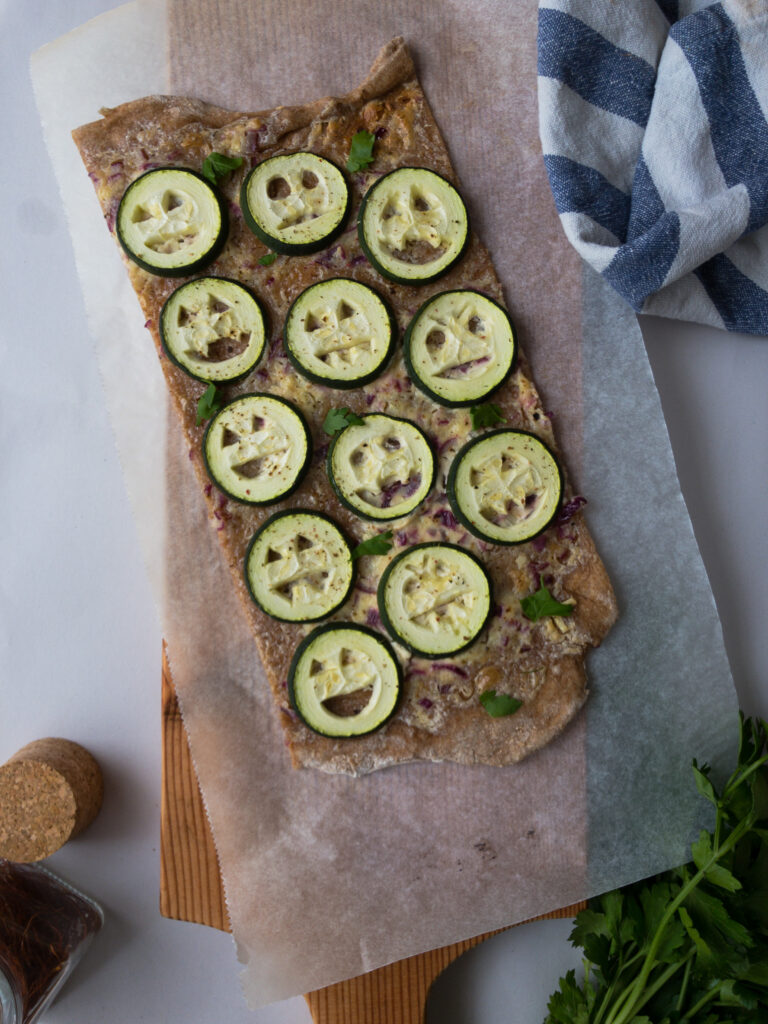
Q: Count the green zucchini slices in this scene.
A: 12